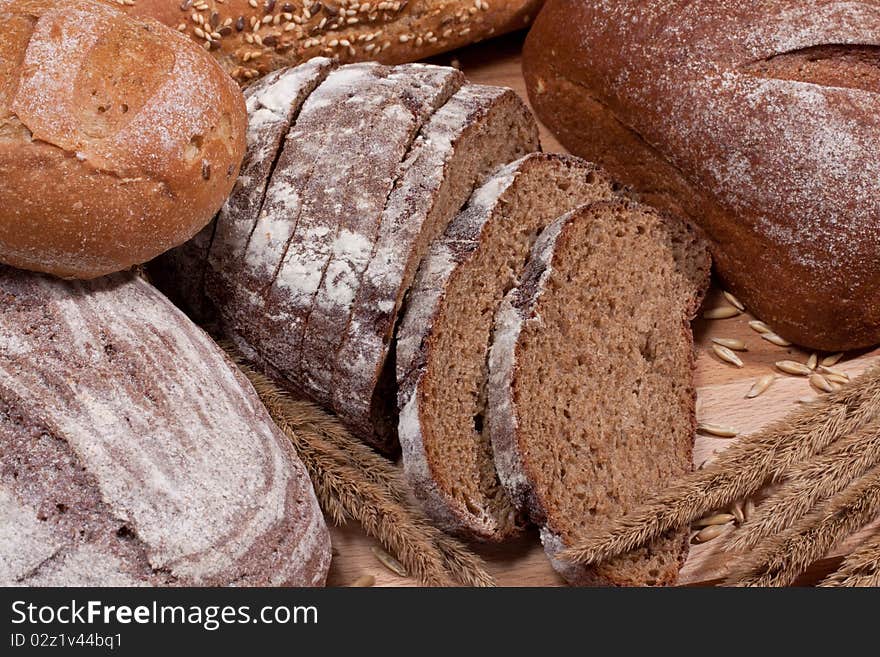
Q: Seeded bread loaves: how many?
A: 1